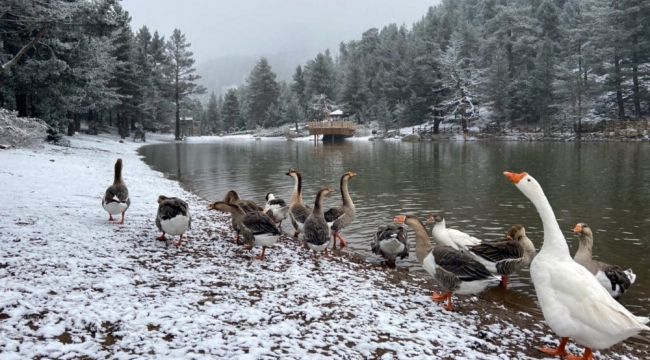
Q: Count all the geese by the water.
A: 14